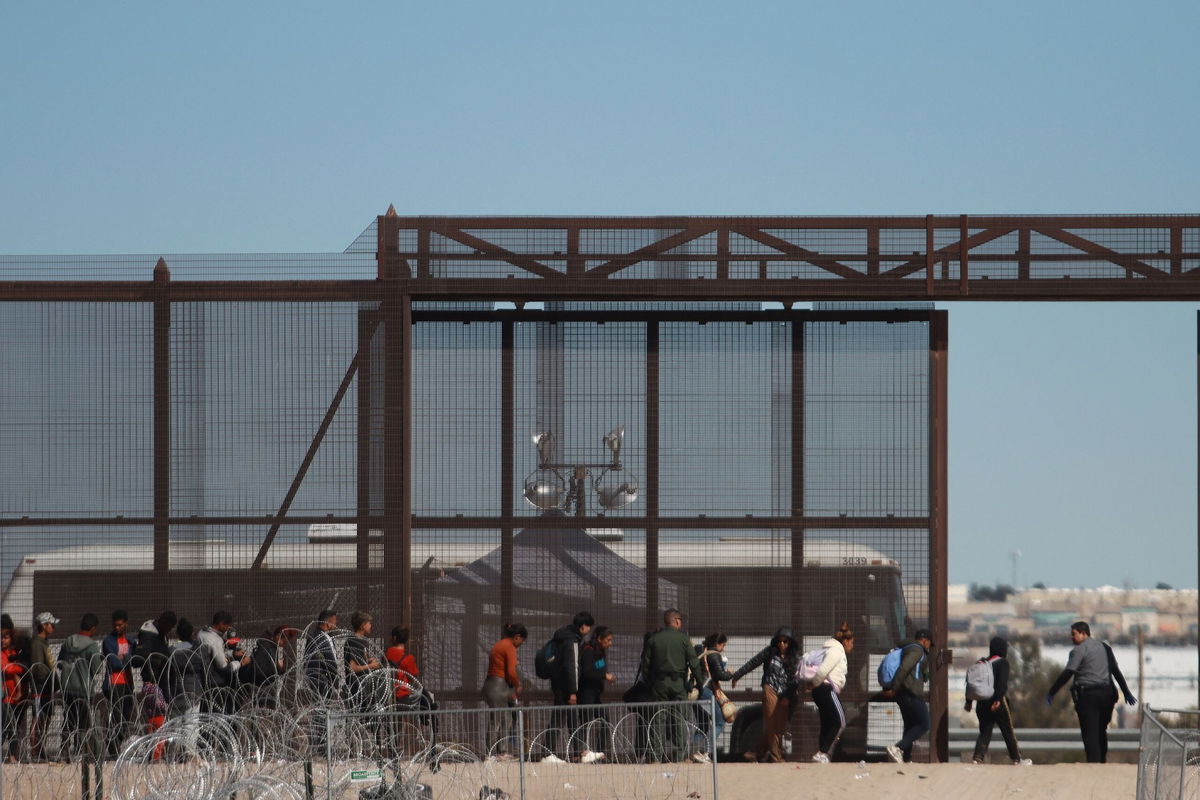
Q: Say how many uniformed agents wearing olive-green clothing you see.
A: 1